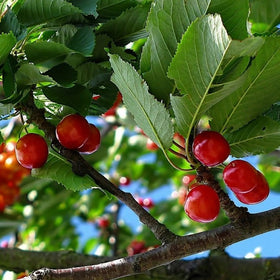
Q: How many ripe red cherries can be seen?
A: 7